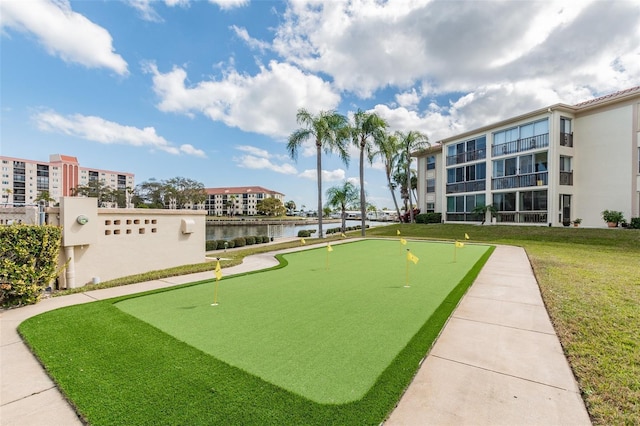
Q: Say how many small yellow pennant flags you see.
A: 9